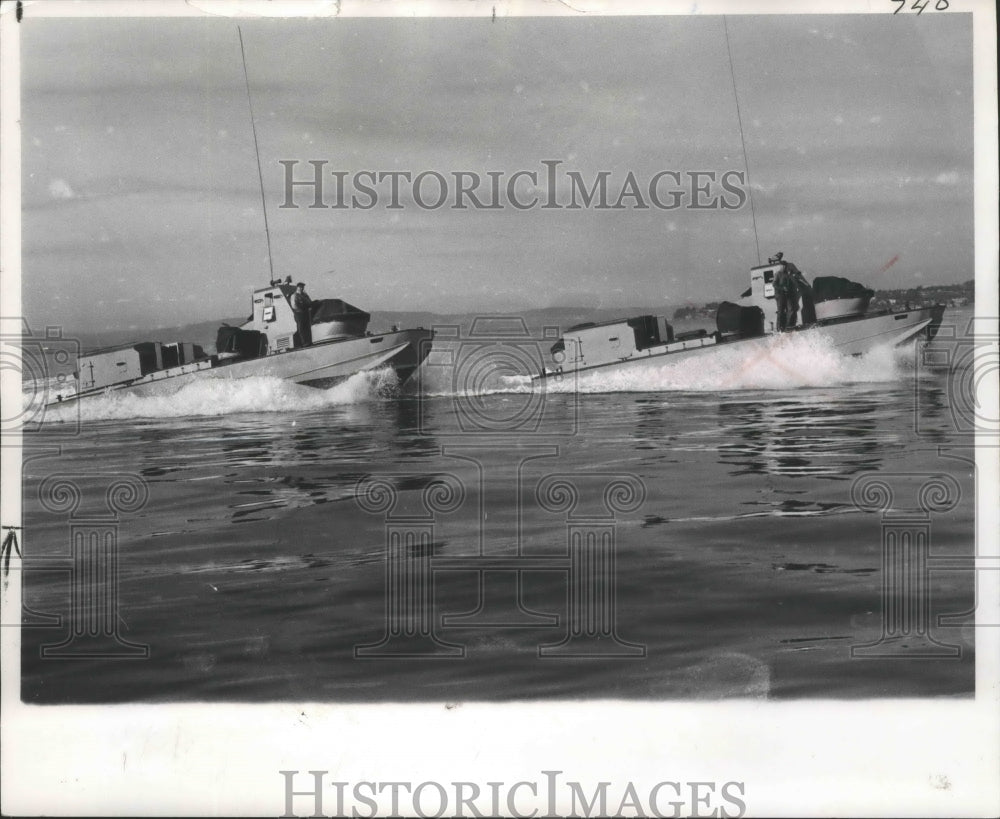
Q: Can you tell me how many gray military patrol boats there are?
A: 2